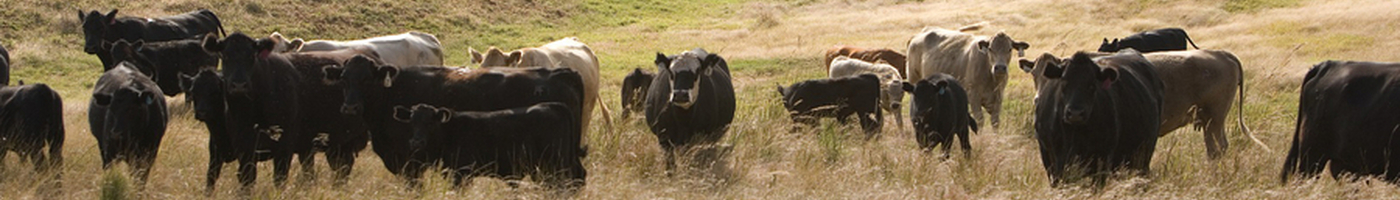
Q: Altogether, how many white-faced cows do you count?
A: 1